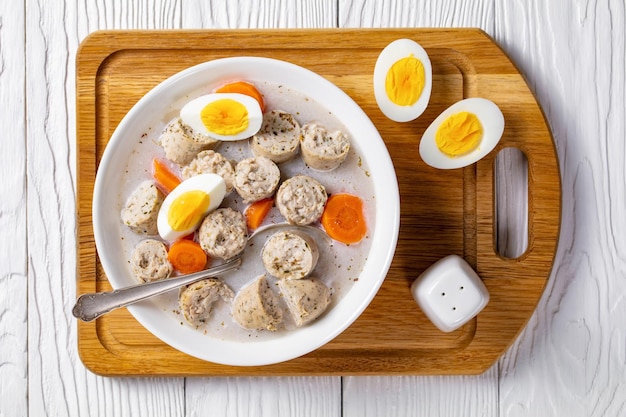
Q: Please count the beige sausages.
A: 13